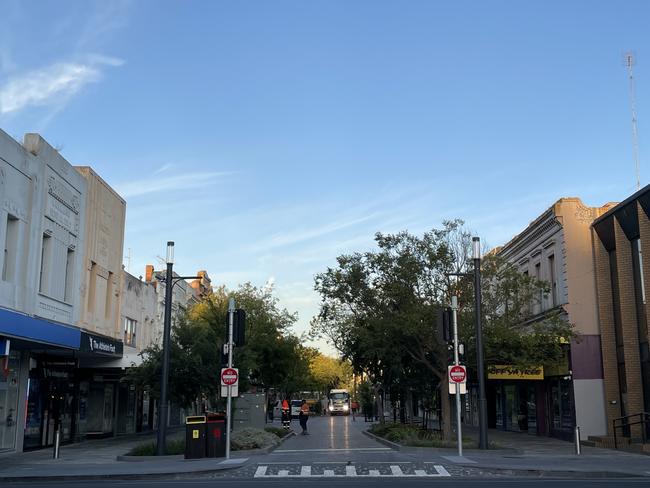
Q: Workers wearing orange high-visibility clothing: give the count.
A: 2